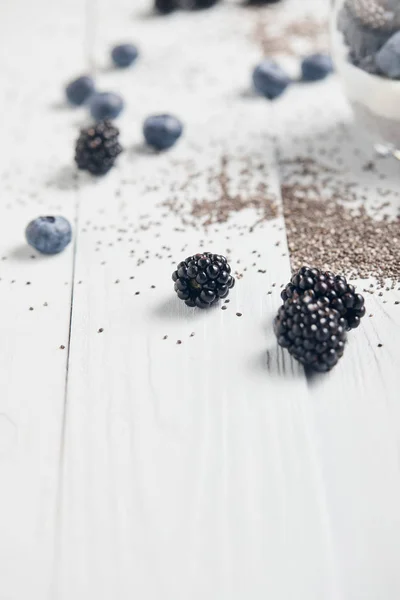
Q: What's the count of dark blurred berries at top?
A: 3